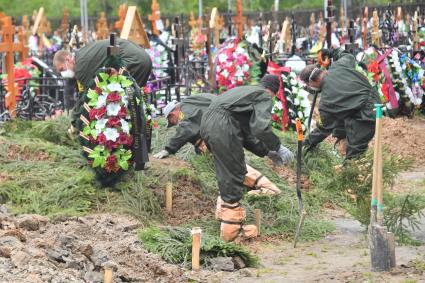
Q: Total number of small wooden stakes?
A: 4